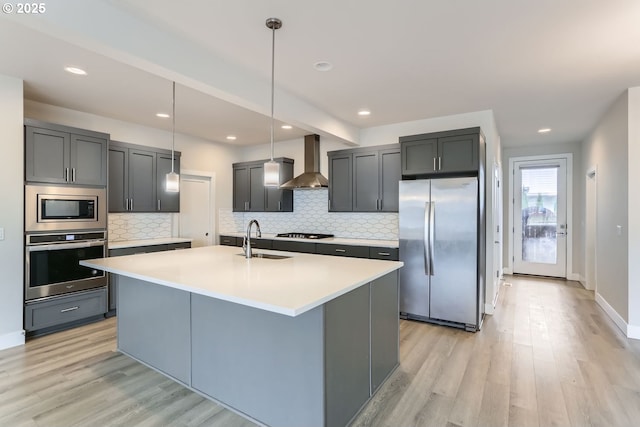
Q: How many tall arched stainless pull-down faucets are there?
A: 1